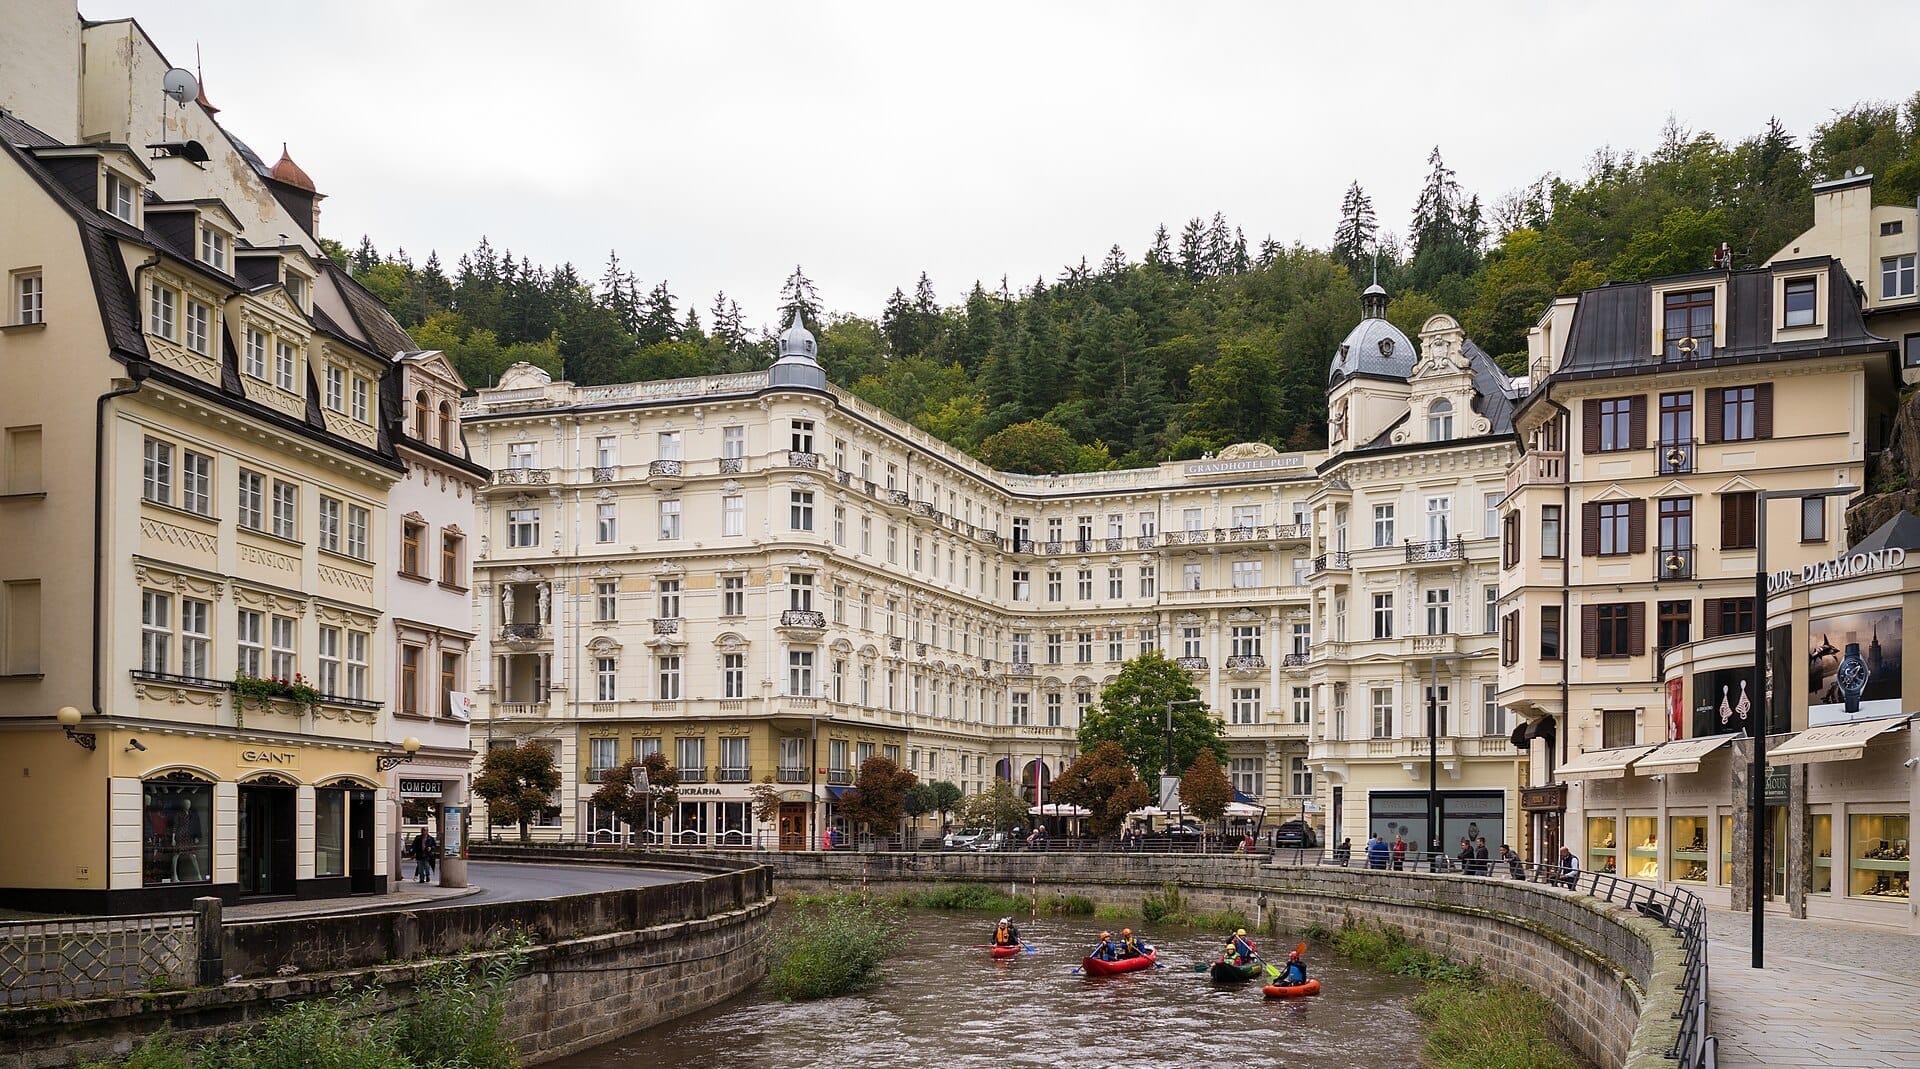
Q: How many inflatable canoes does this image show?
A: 4